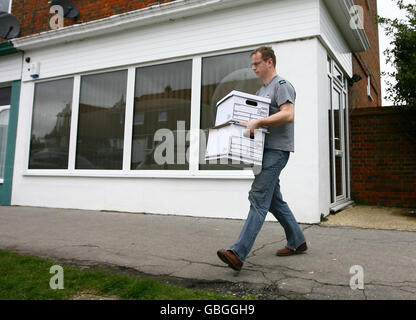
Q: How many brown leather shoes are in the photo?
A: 2